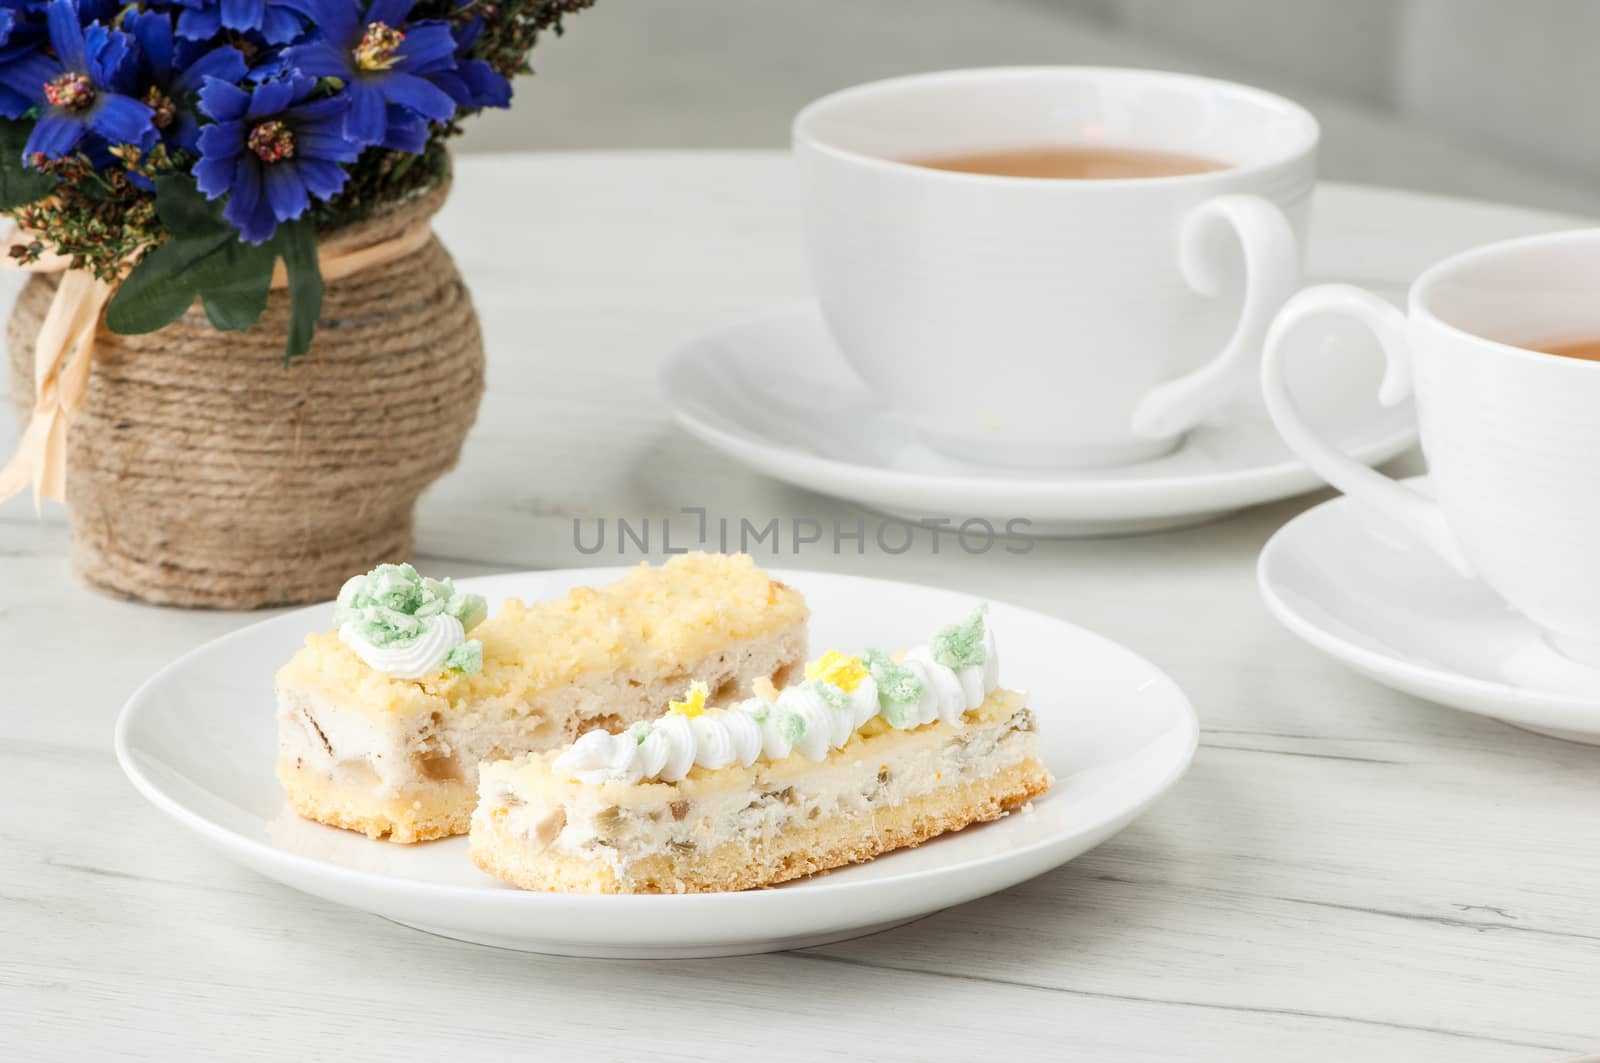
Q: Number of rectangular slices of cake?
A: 2